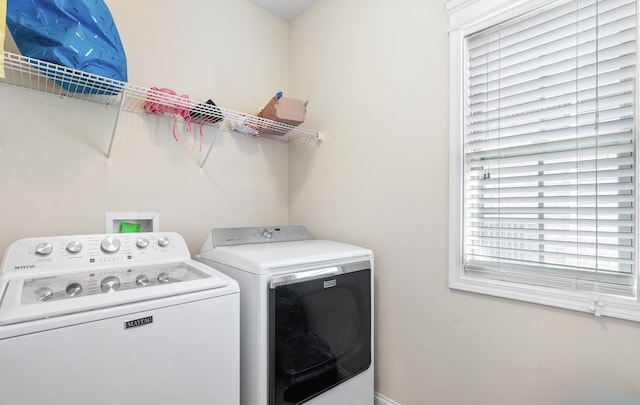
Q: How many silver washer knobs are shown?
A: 5